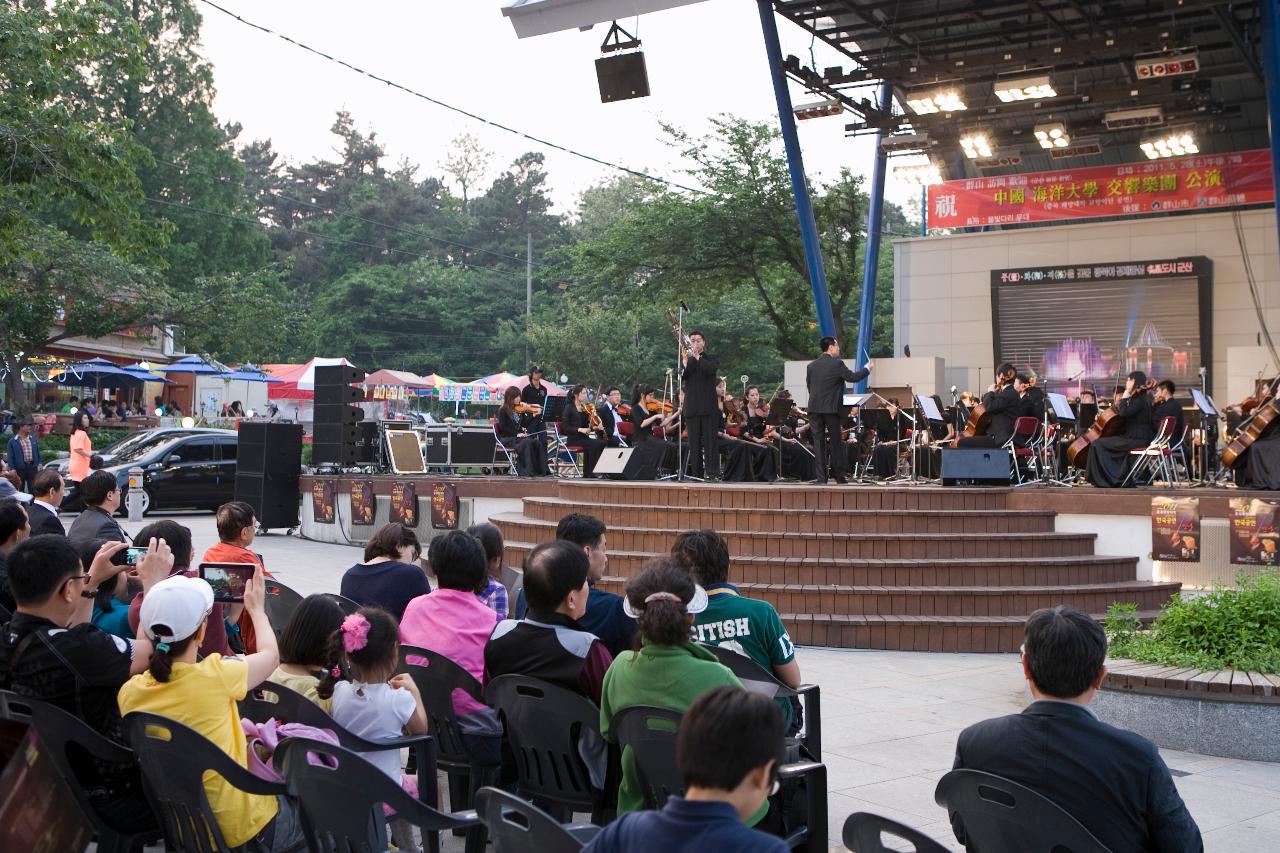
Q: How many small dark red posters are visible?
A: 6